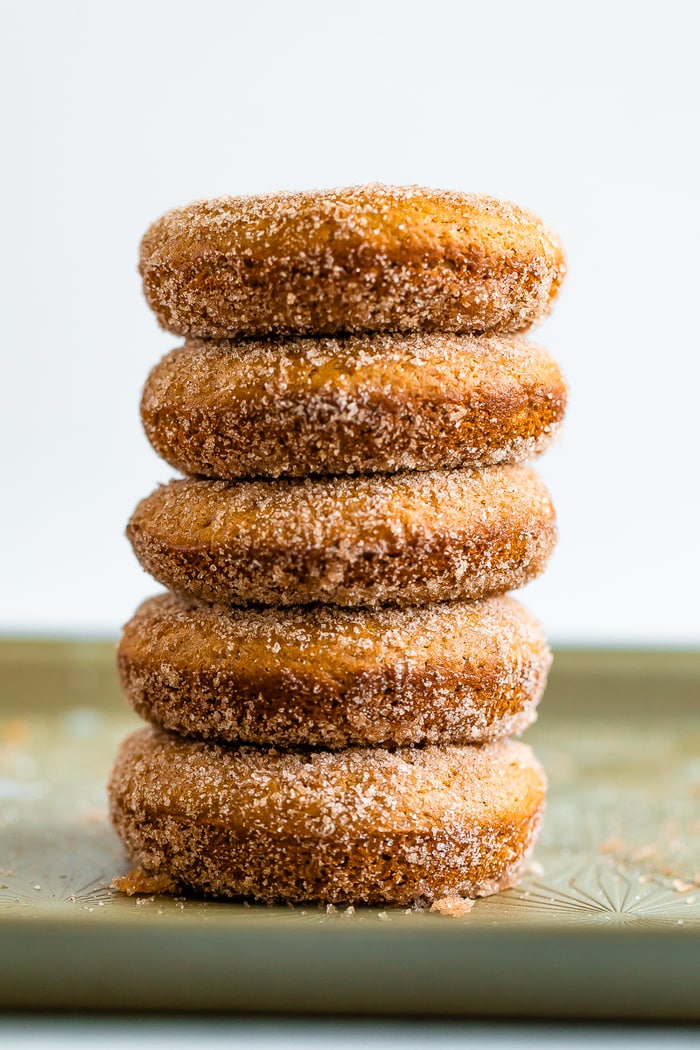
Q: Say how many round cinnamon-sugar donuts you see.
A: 5